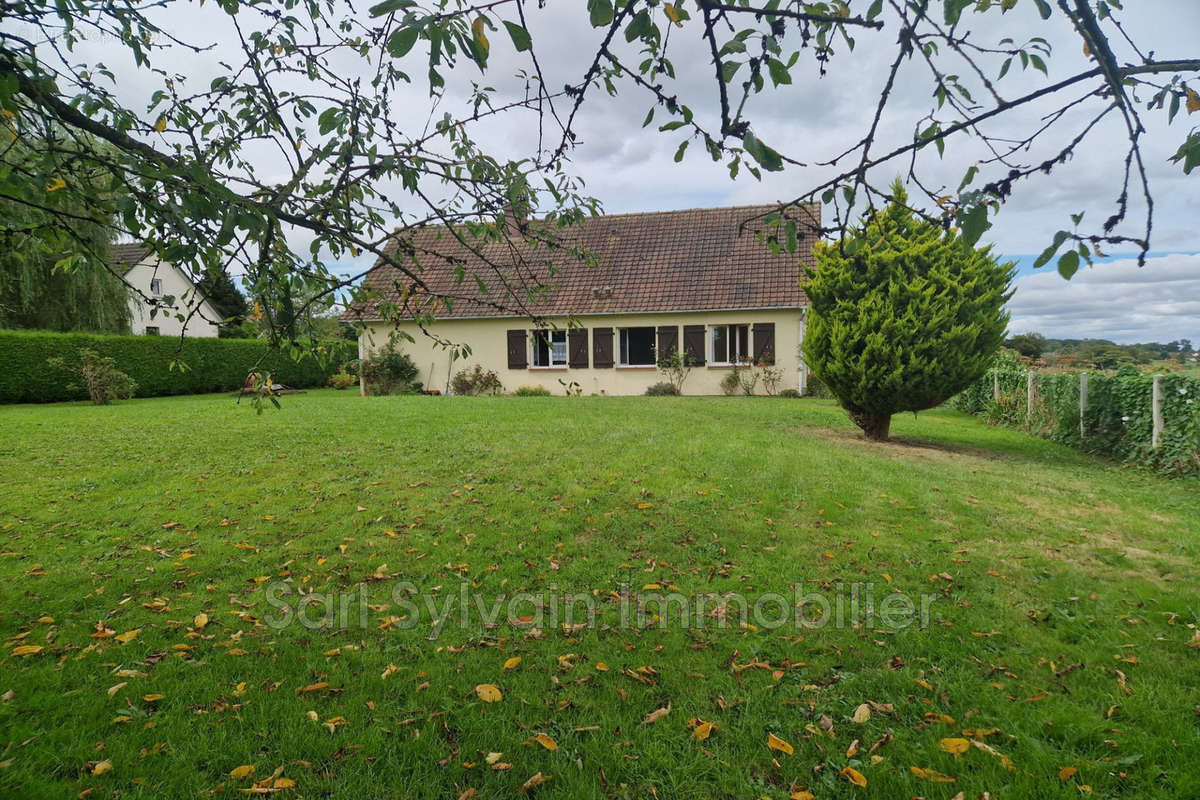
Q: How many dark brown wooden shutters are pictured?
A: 6